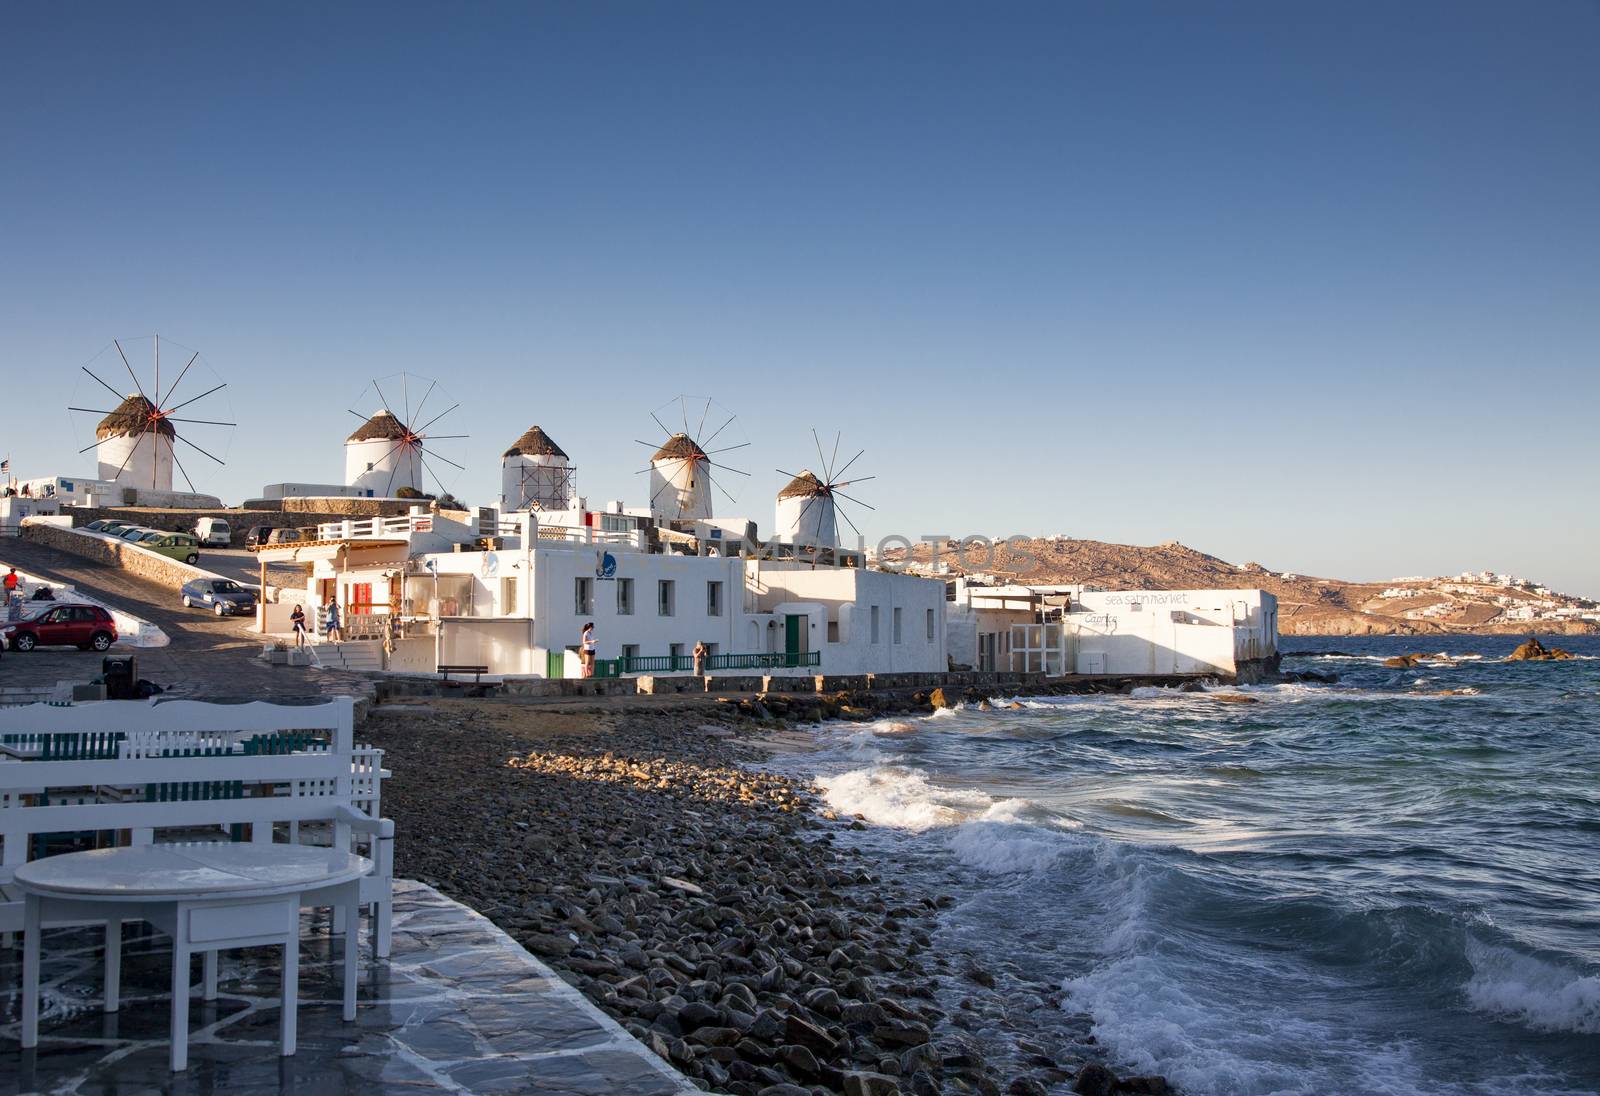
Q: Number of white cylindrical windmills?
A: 5